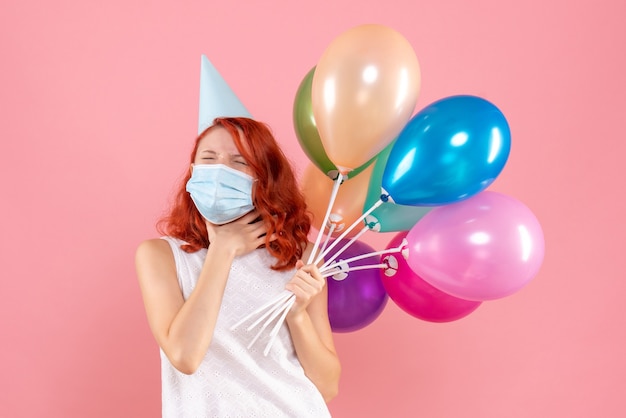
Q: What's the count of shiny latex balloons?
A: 8